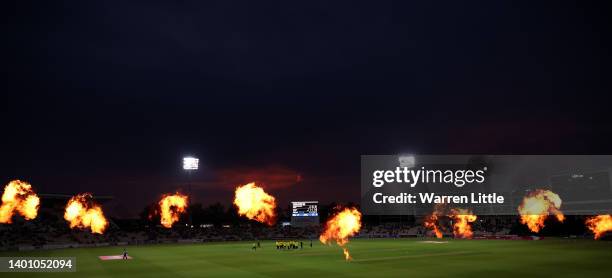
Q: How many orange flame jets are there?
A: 9